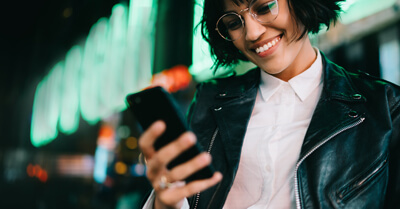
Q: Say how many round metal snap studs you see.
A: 4